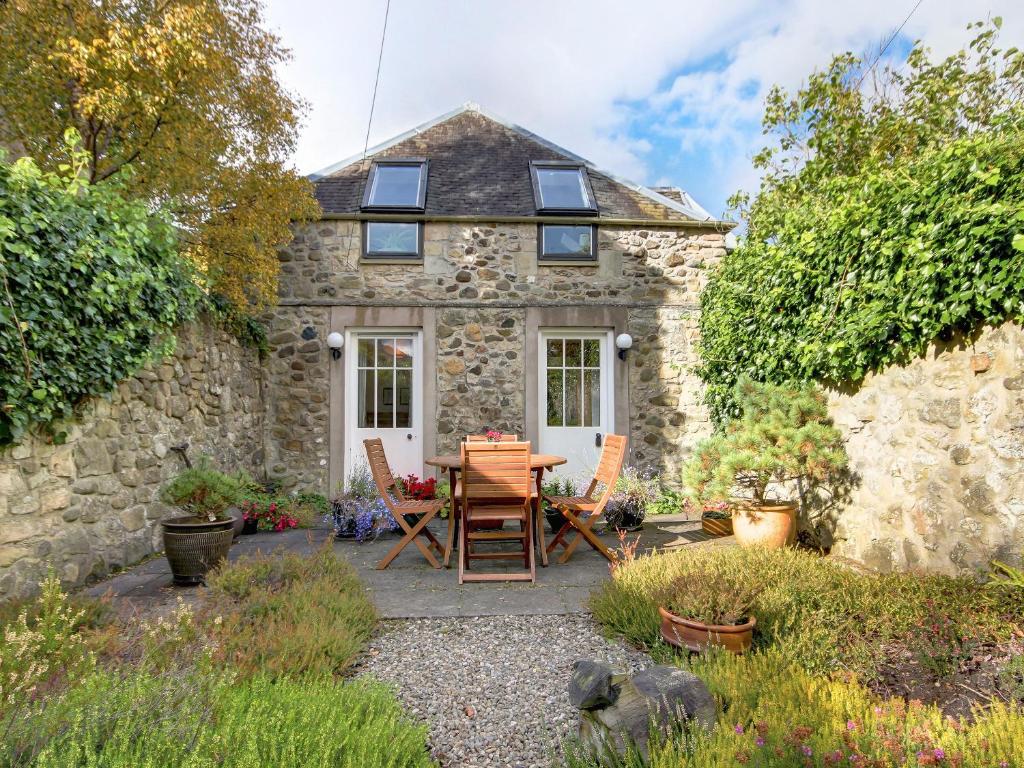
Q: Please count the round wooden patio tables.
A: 1